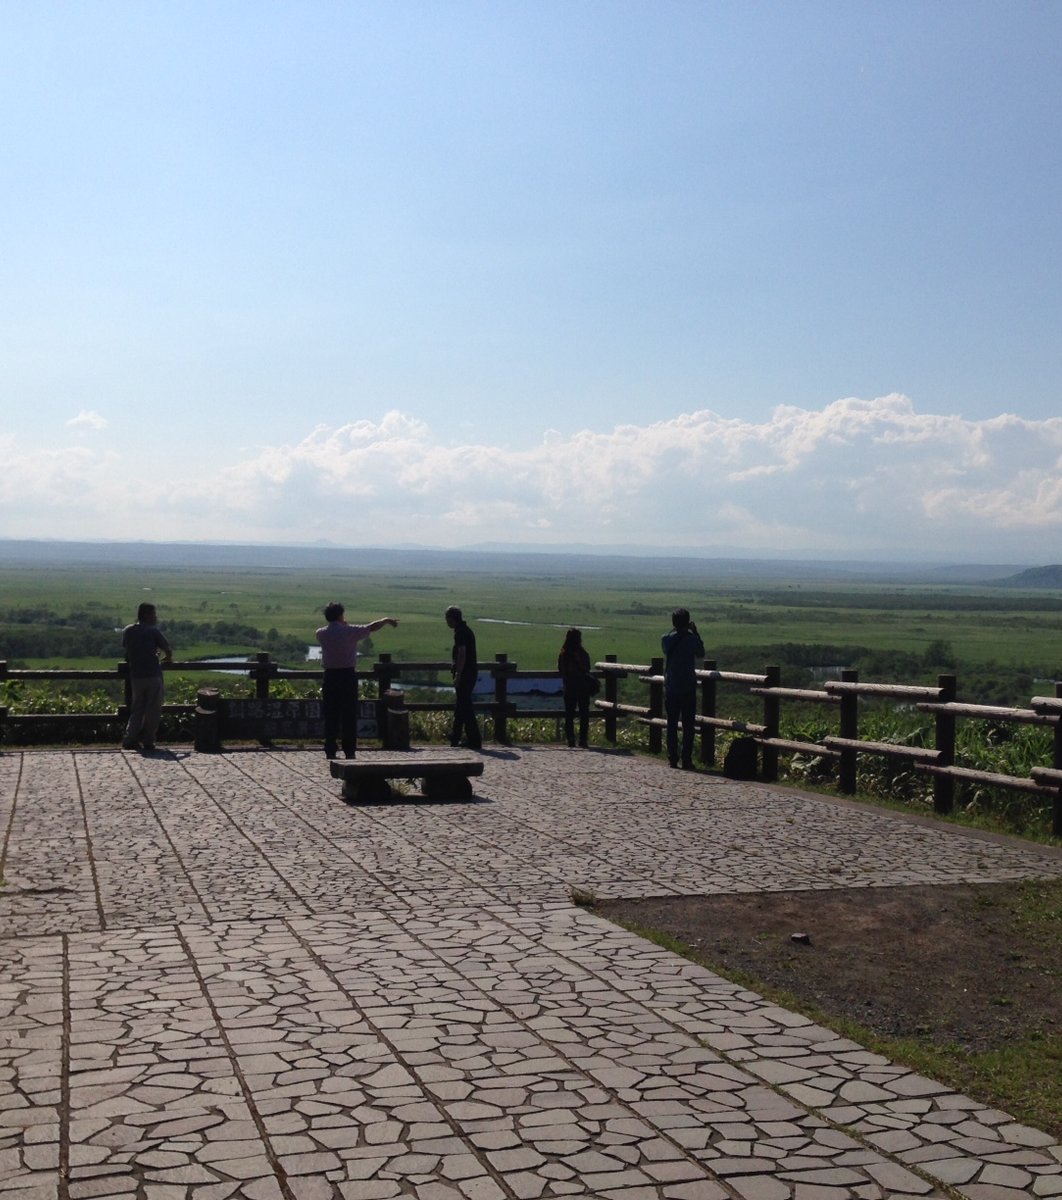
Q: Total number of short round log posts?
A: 2